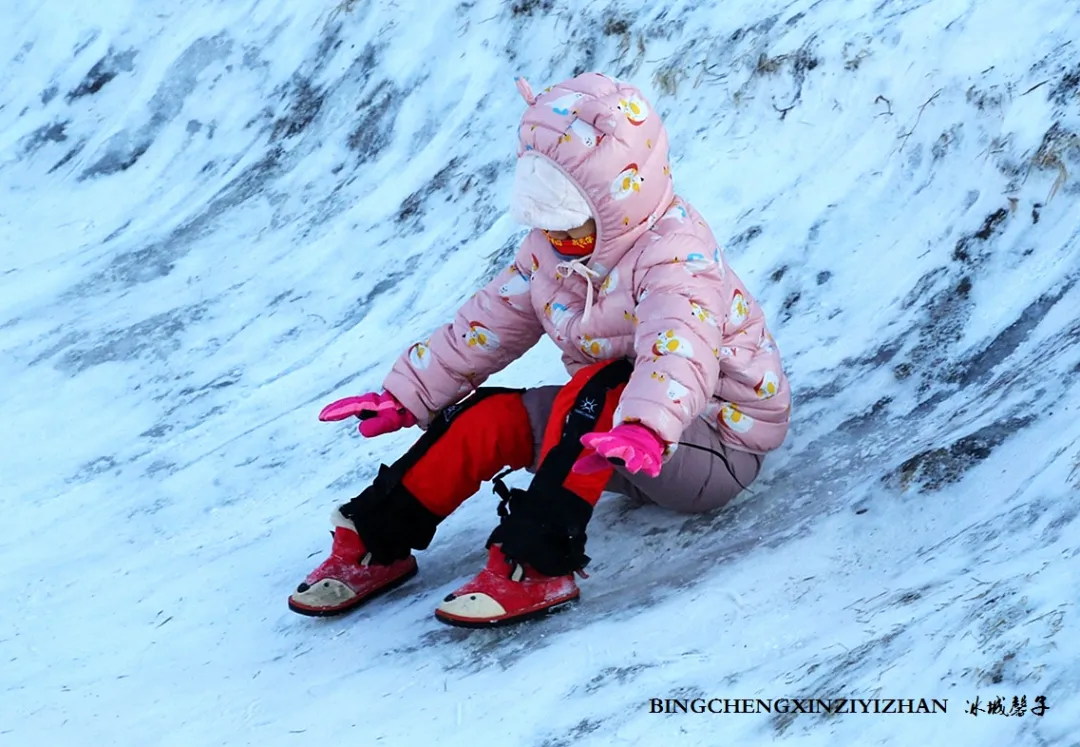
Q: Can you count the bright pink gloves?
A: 2